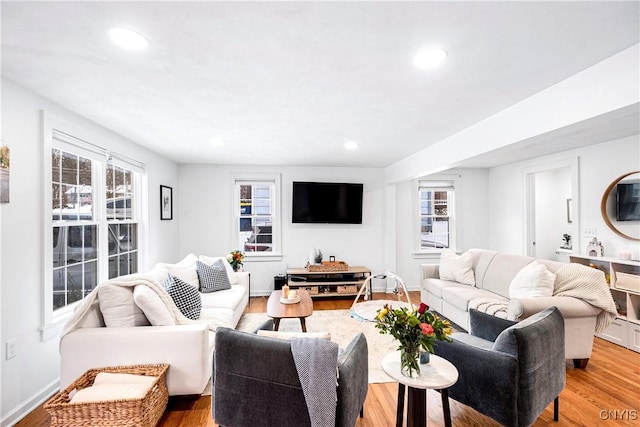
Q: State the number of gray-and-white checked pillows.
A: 2